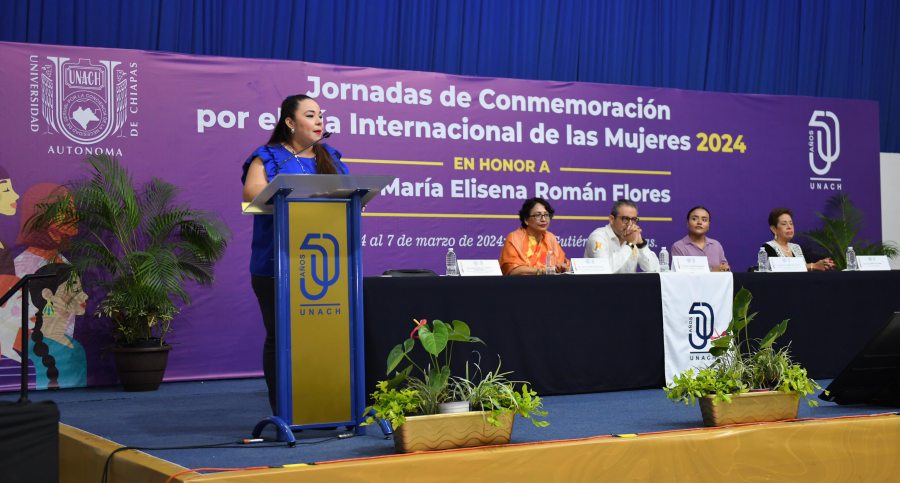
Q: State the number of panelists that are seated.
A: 4